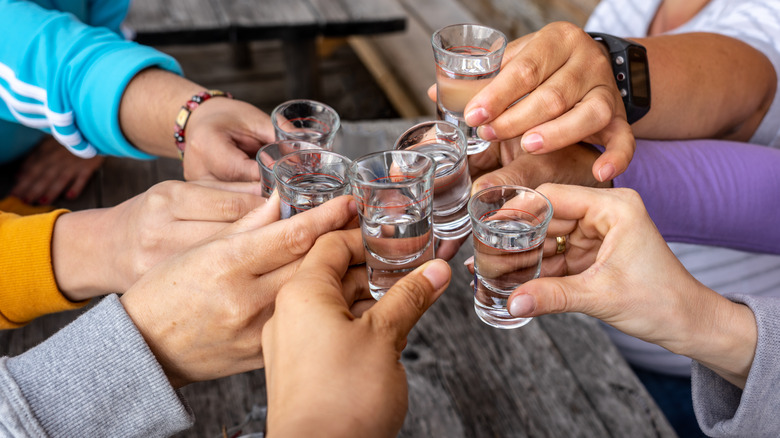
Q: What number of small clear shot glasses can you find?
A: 7